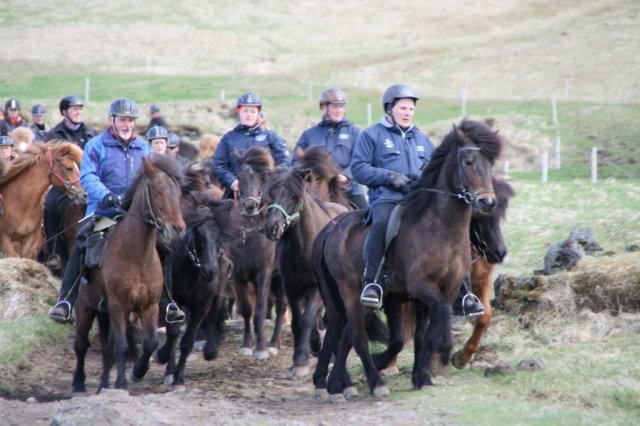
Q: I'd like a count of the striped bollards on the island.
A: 0